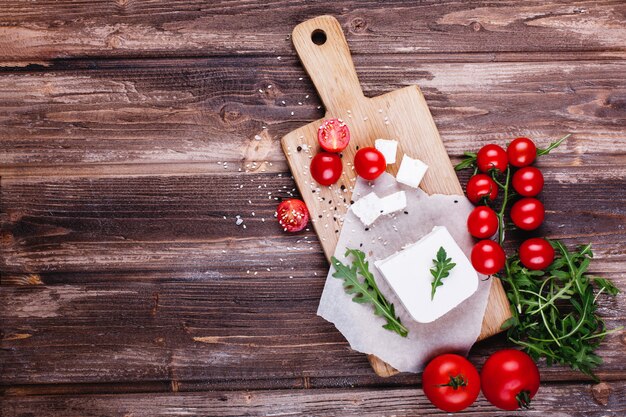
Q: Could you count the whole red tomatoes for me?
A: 12